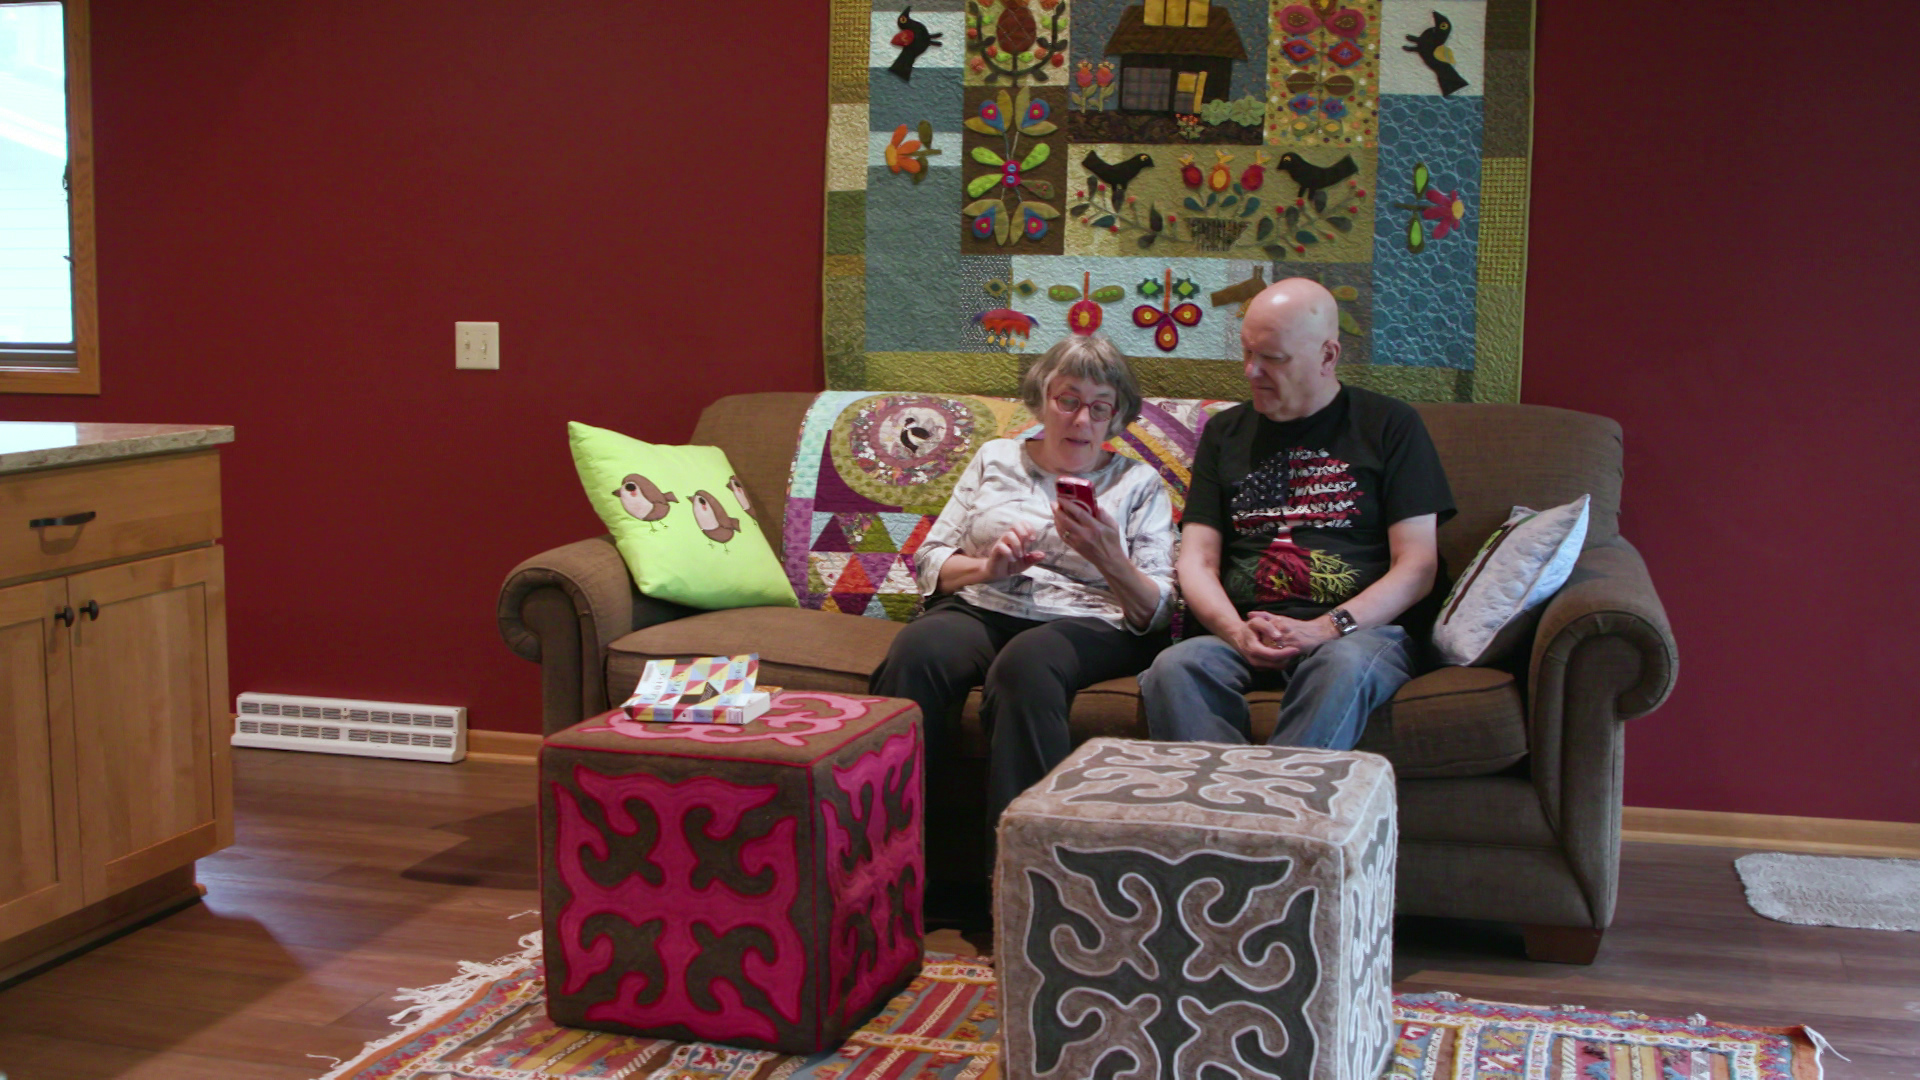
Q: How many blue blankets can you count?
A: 0